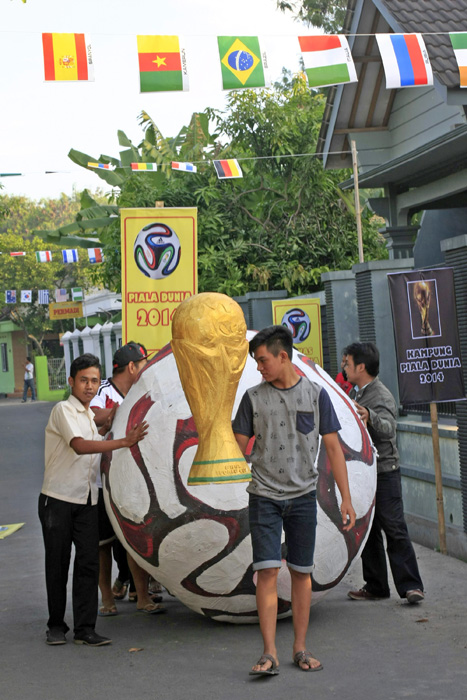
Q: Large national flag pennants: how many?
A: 6